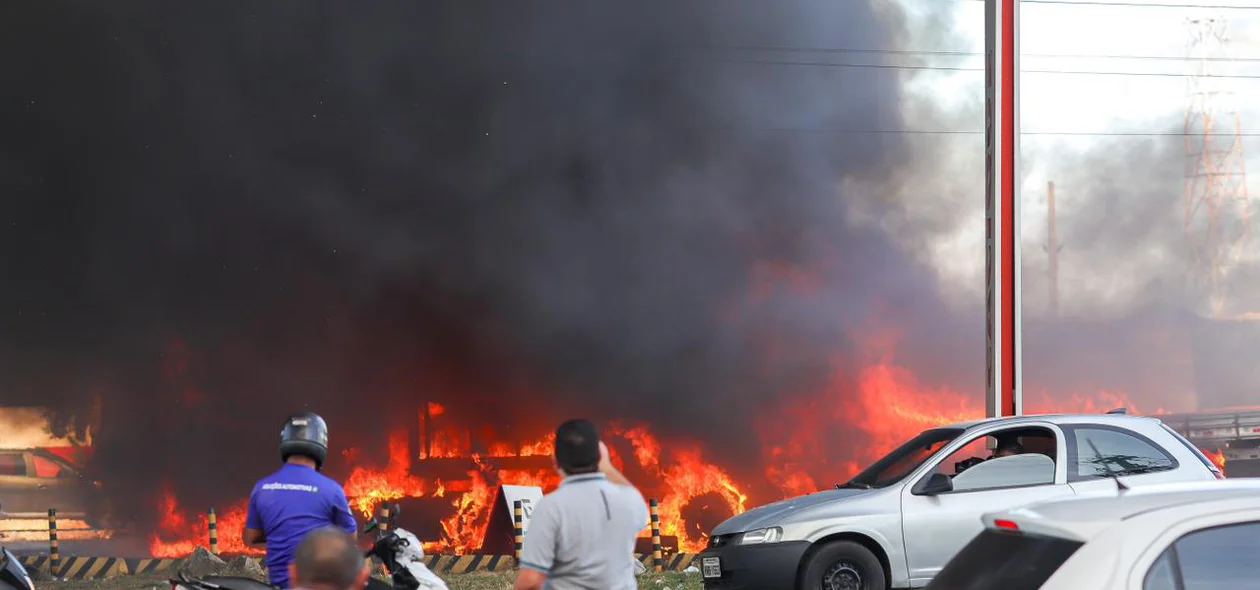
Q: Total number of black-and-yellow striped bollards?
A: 5